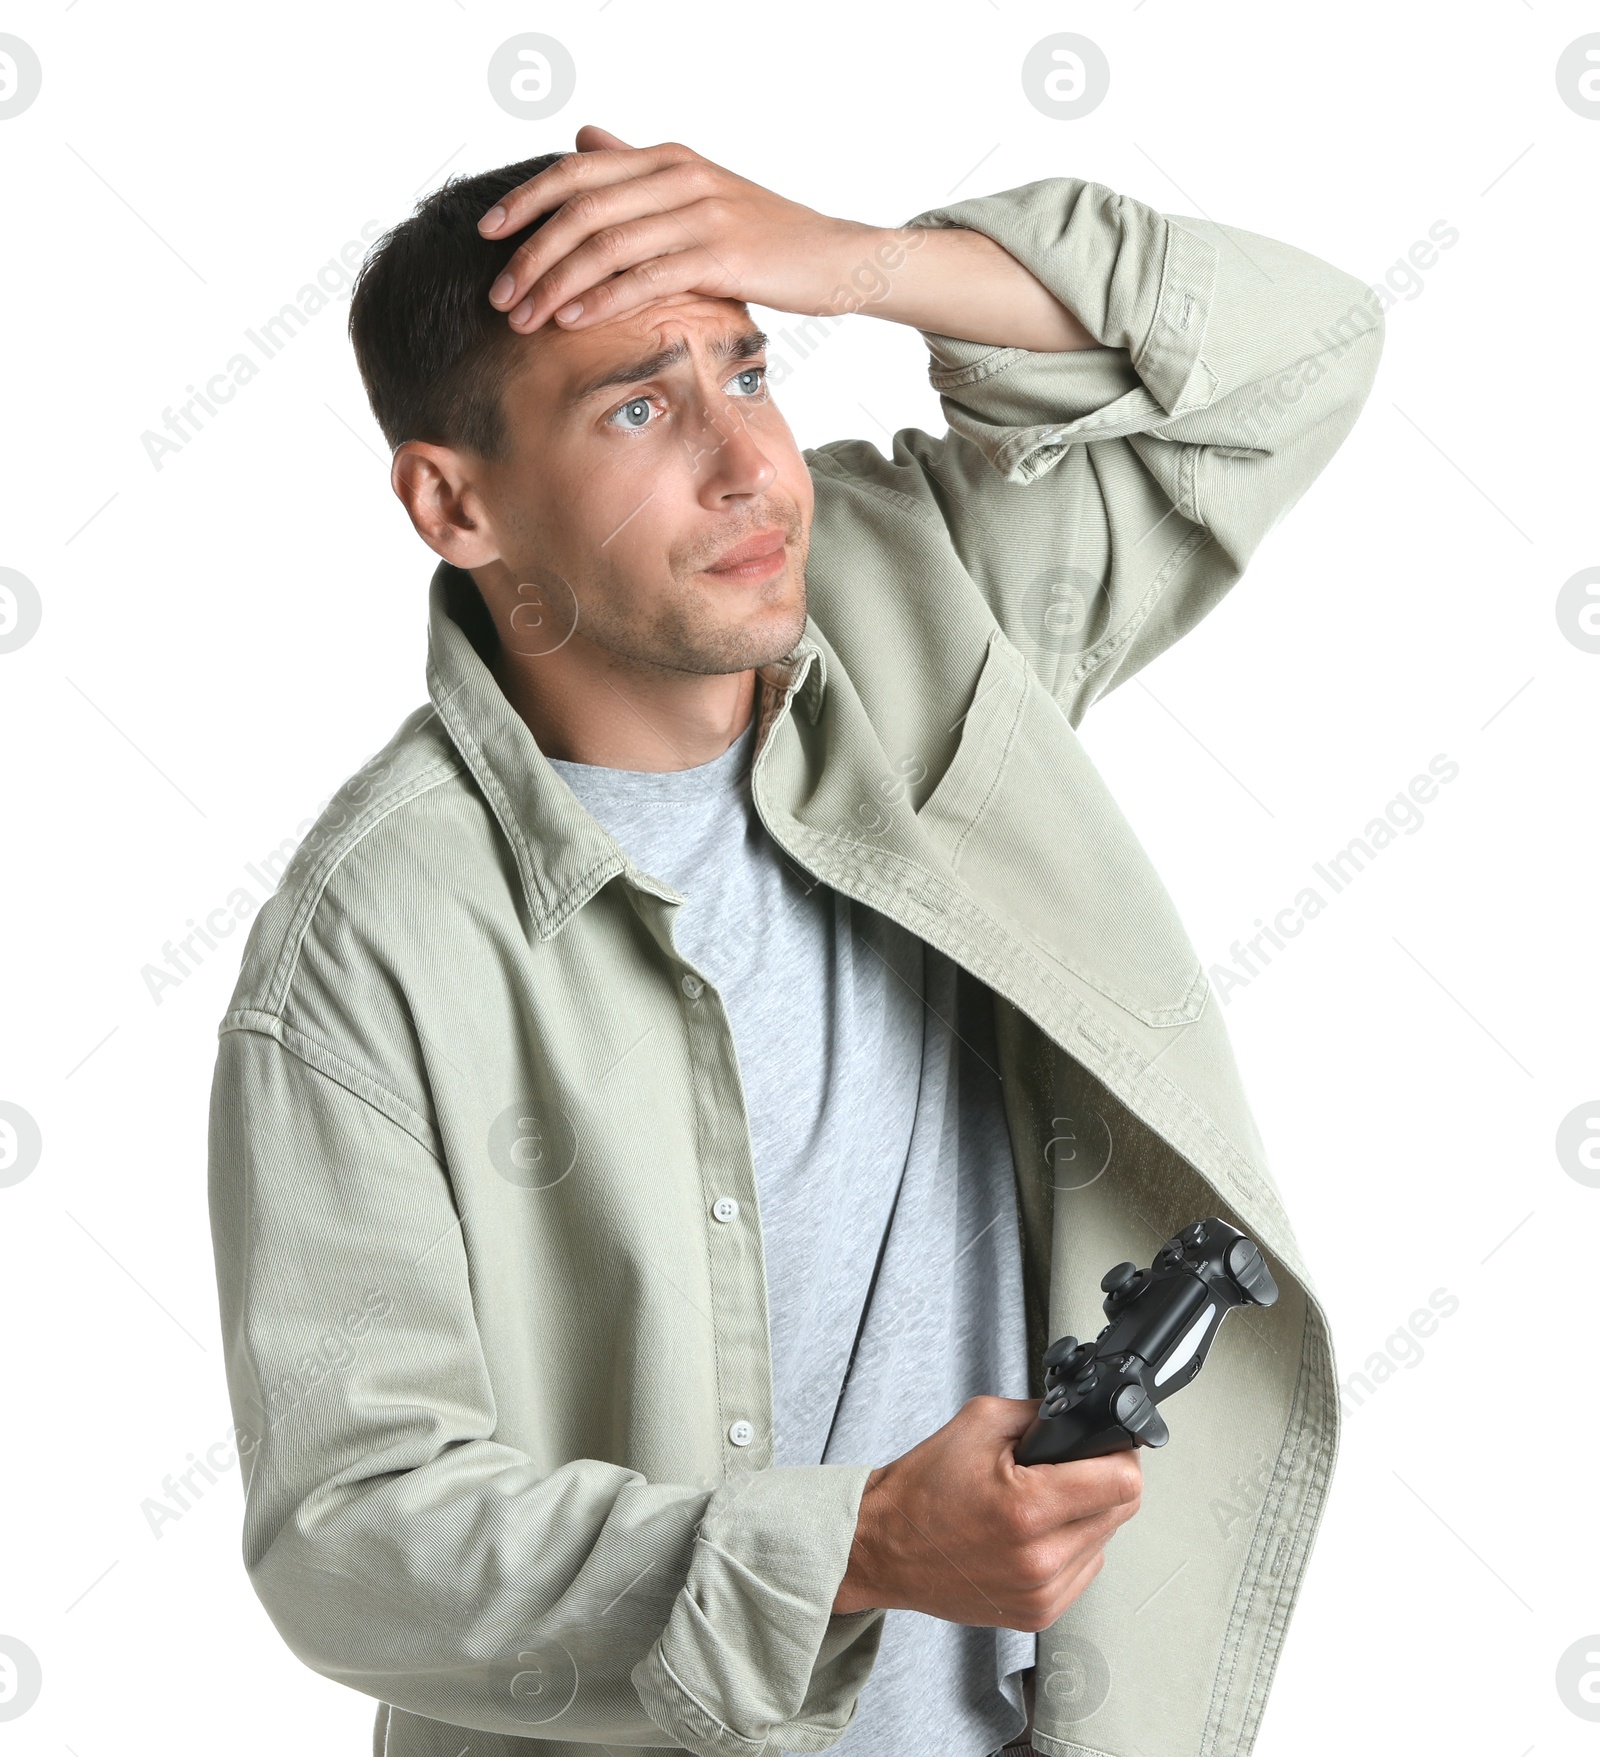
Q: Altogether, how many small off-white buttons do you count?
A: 3